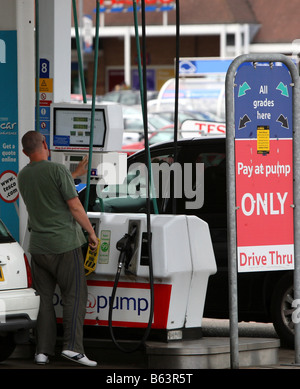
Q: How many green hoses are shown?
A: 4